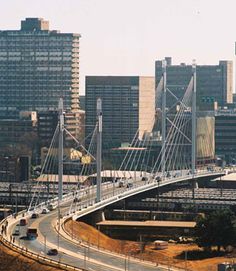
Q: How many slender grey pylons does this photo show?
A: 4